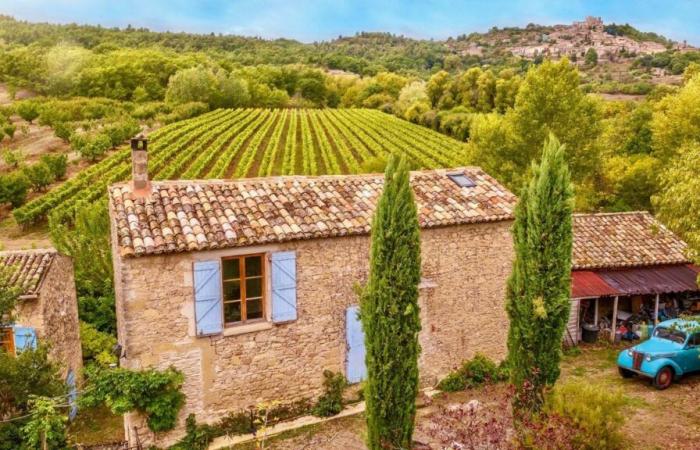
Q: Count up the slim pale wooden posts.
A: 3